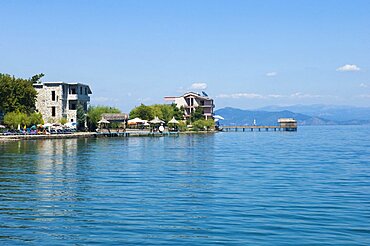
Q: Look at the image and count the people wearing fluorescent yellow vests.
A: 0